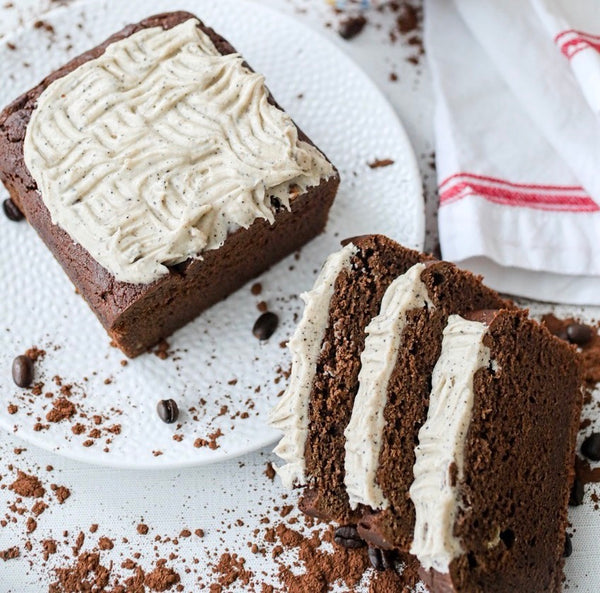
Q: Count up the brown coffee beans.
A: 11